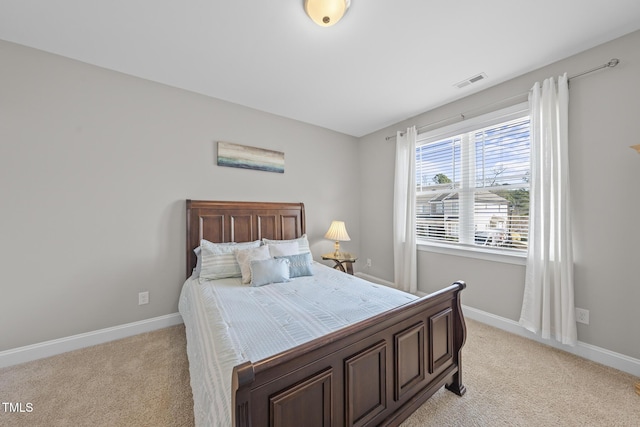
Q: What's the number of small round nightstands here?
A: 1